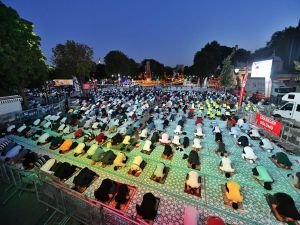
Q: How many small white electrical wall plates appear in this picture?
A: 0